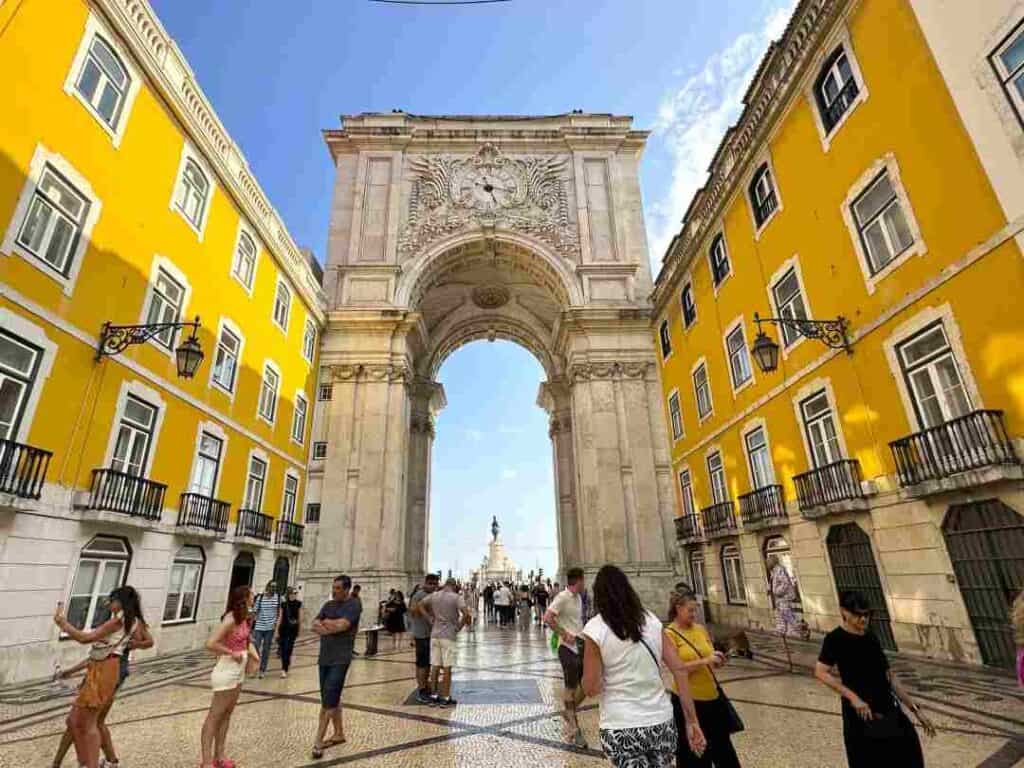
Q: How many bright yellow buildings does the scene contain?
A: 2